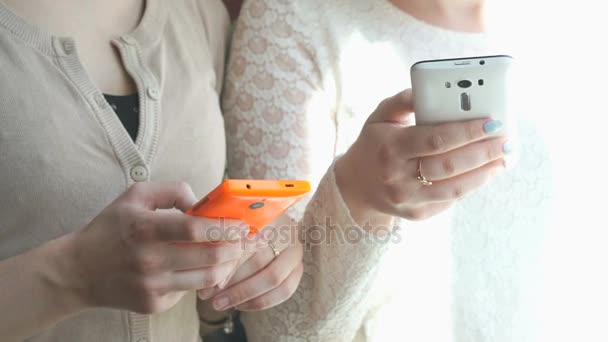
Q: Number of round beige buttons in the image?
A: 3